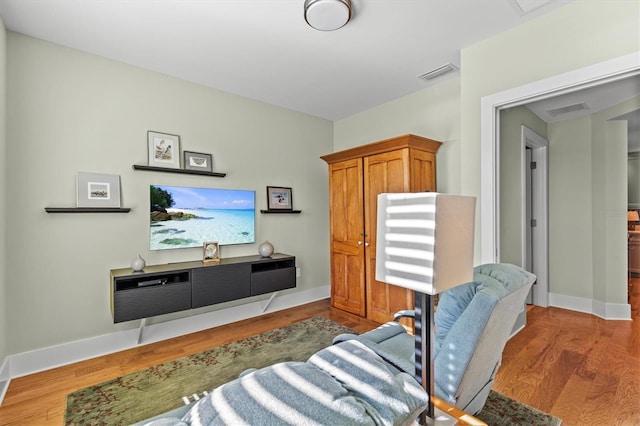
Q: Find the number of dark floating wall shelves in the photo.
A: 3